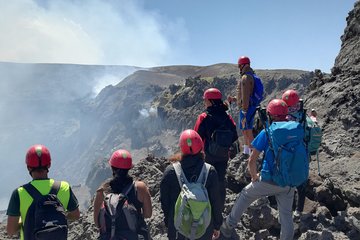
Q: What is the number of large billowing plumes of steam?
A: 1